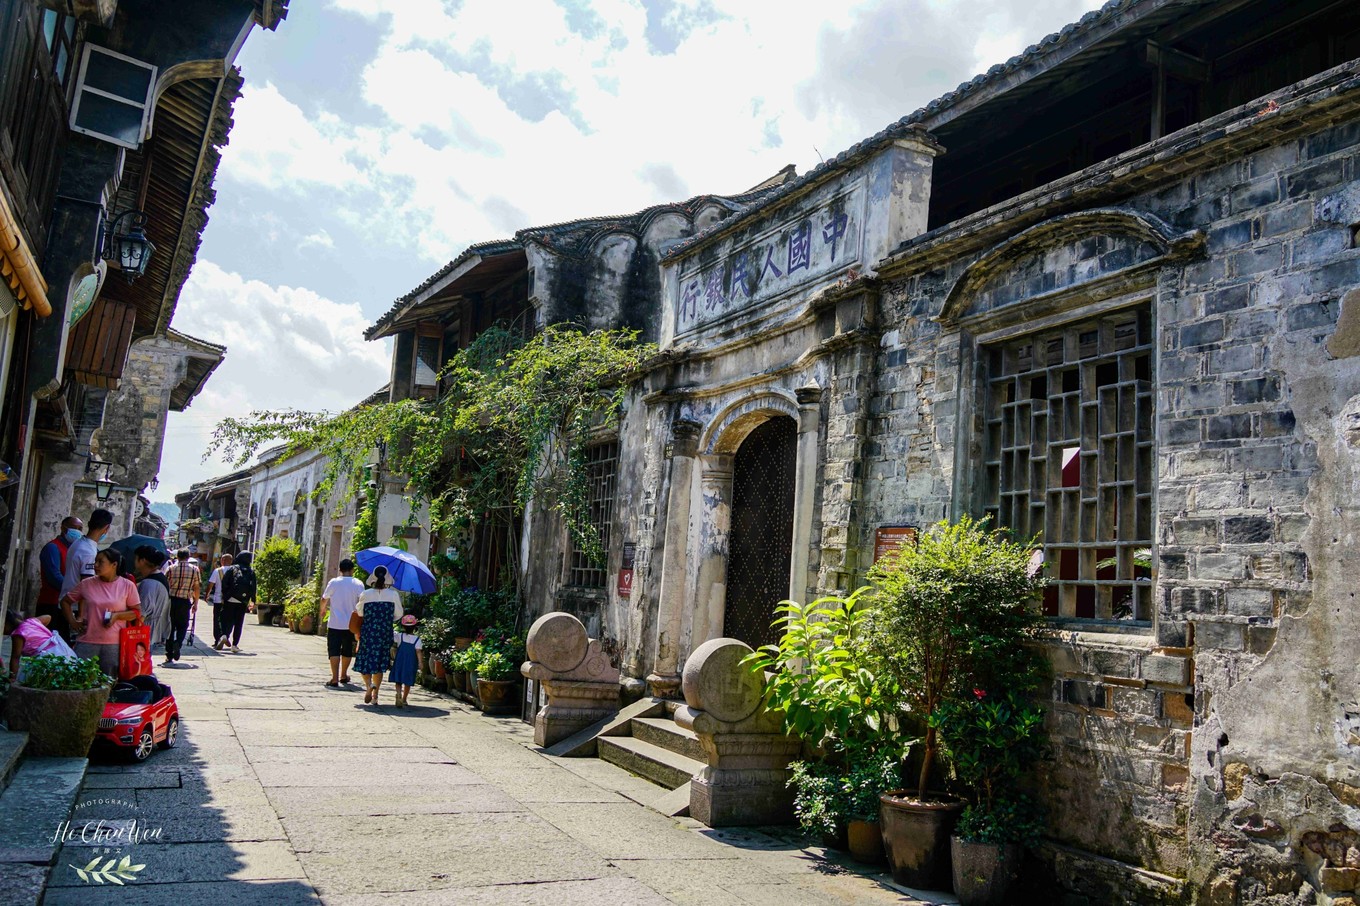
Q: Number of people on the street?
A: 11